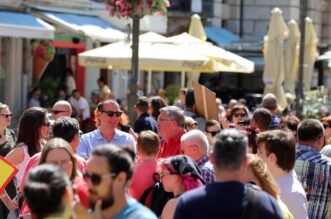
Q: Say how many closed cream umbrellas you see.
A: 4